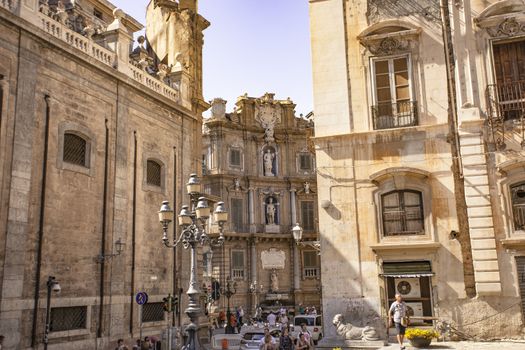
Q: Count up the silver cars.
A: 1